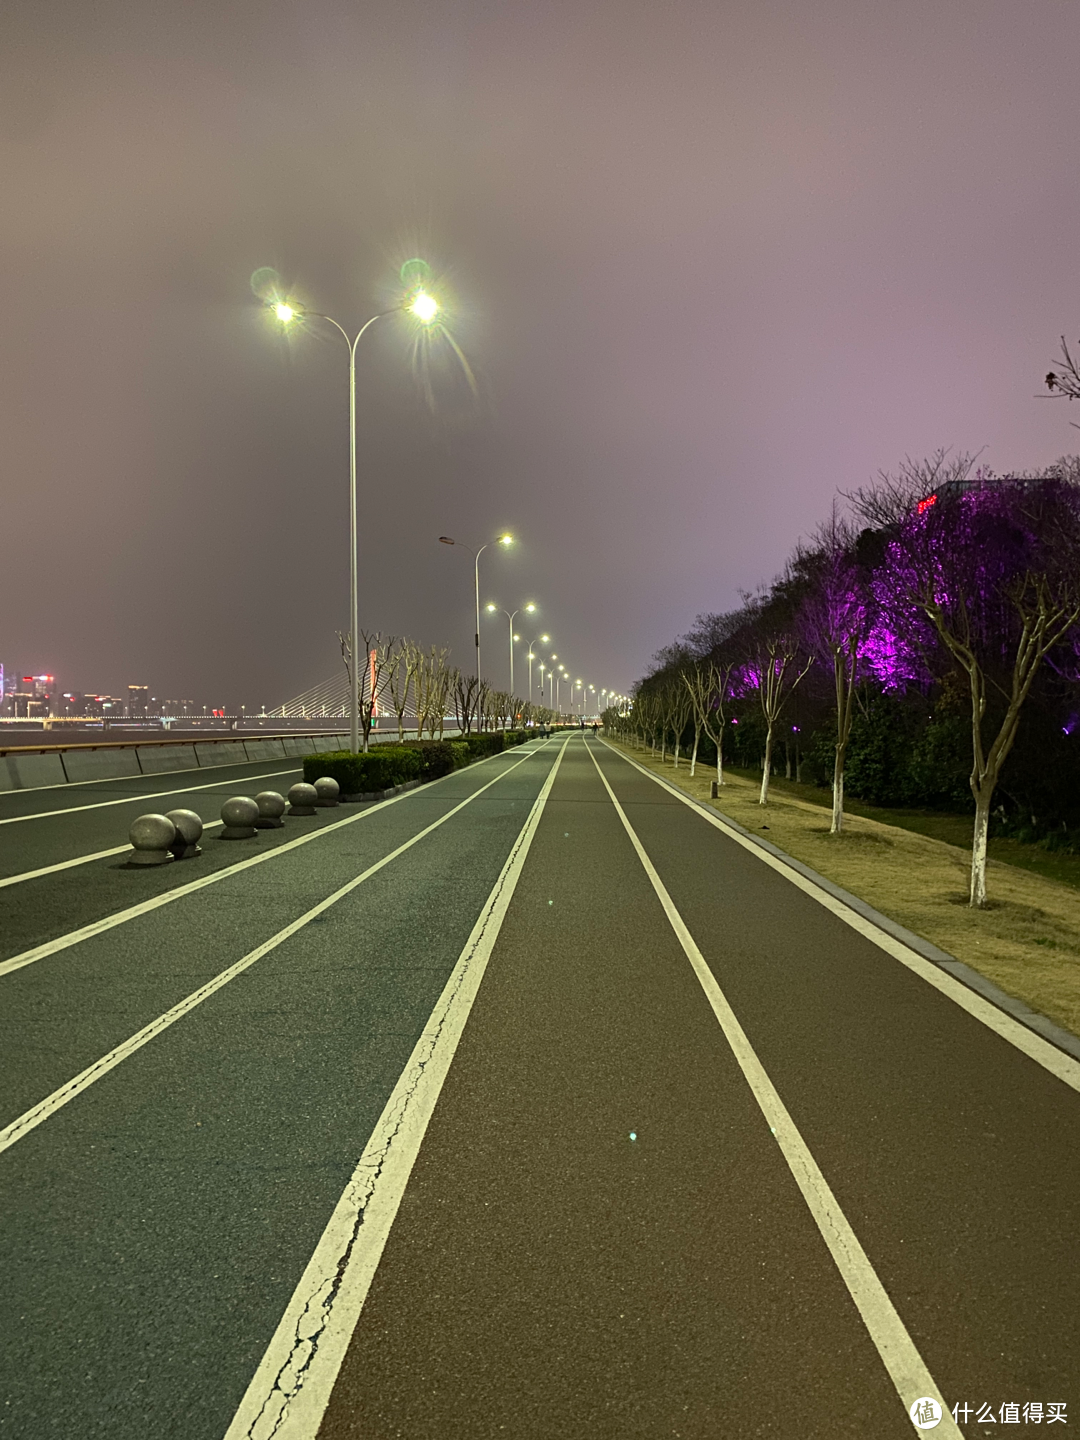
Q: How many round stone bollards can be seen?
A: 6